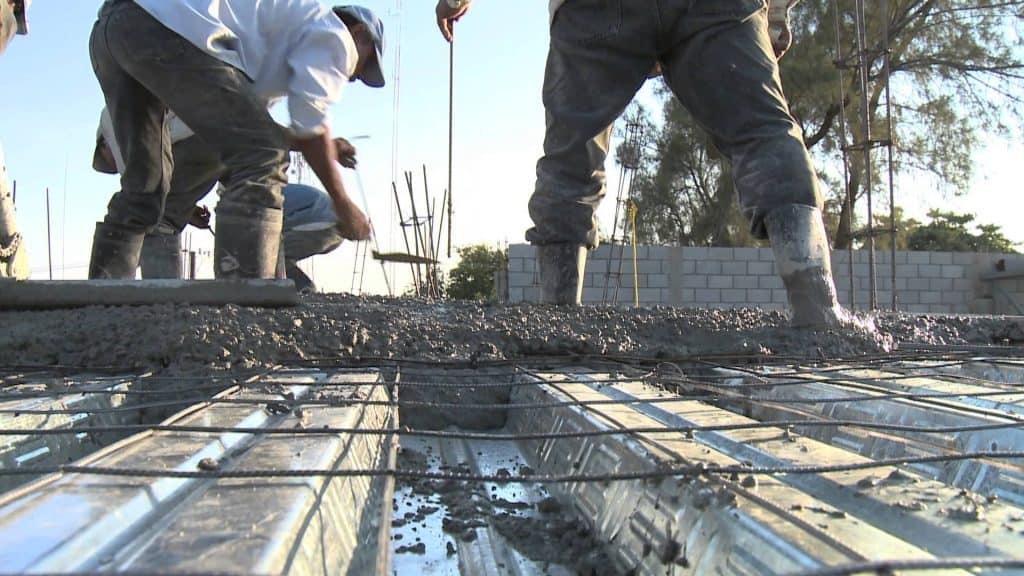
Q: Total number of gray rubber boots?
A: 5